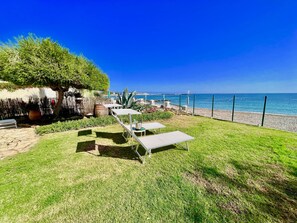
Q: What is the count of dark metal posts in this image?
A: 5